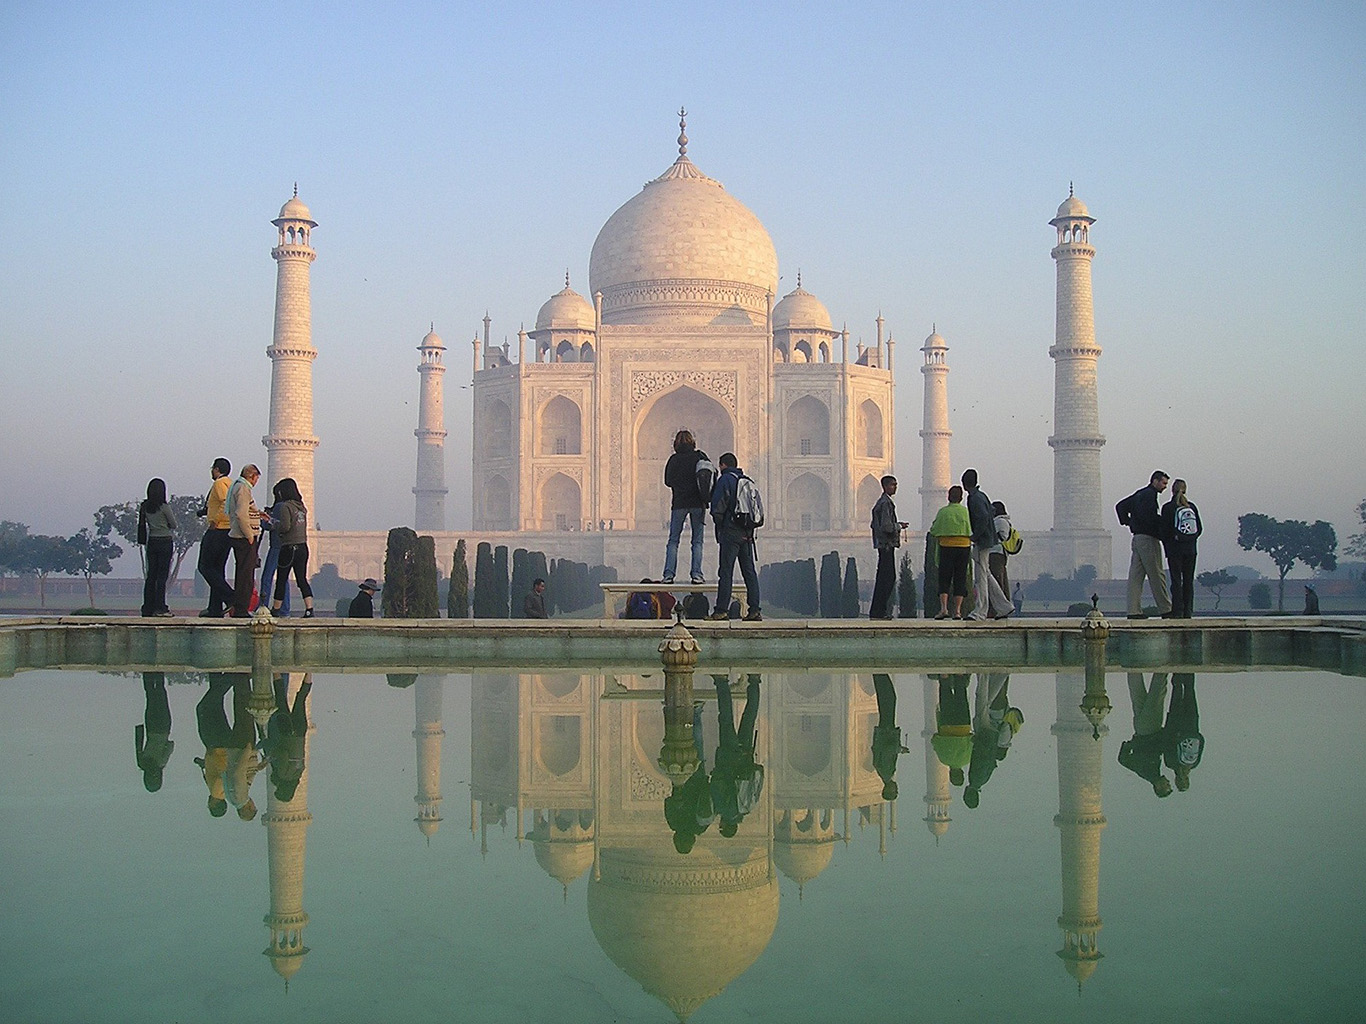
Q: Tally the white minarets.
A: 4